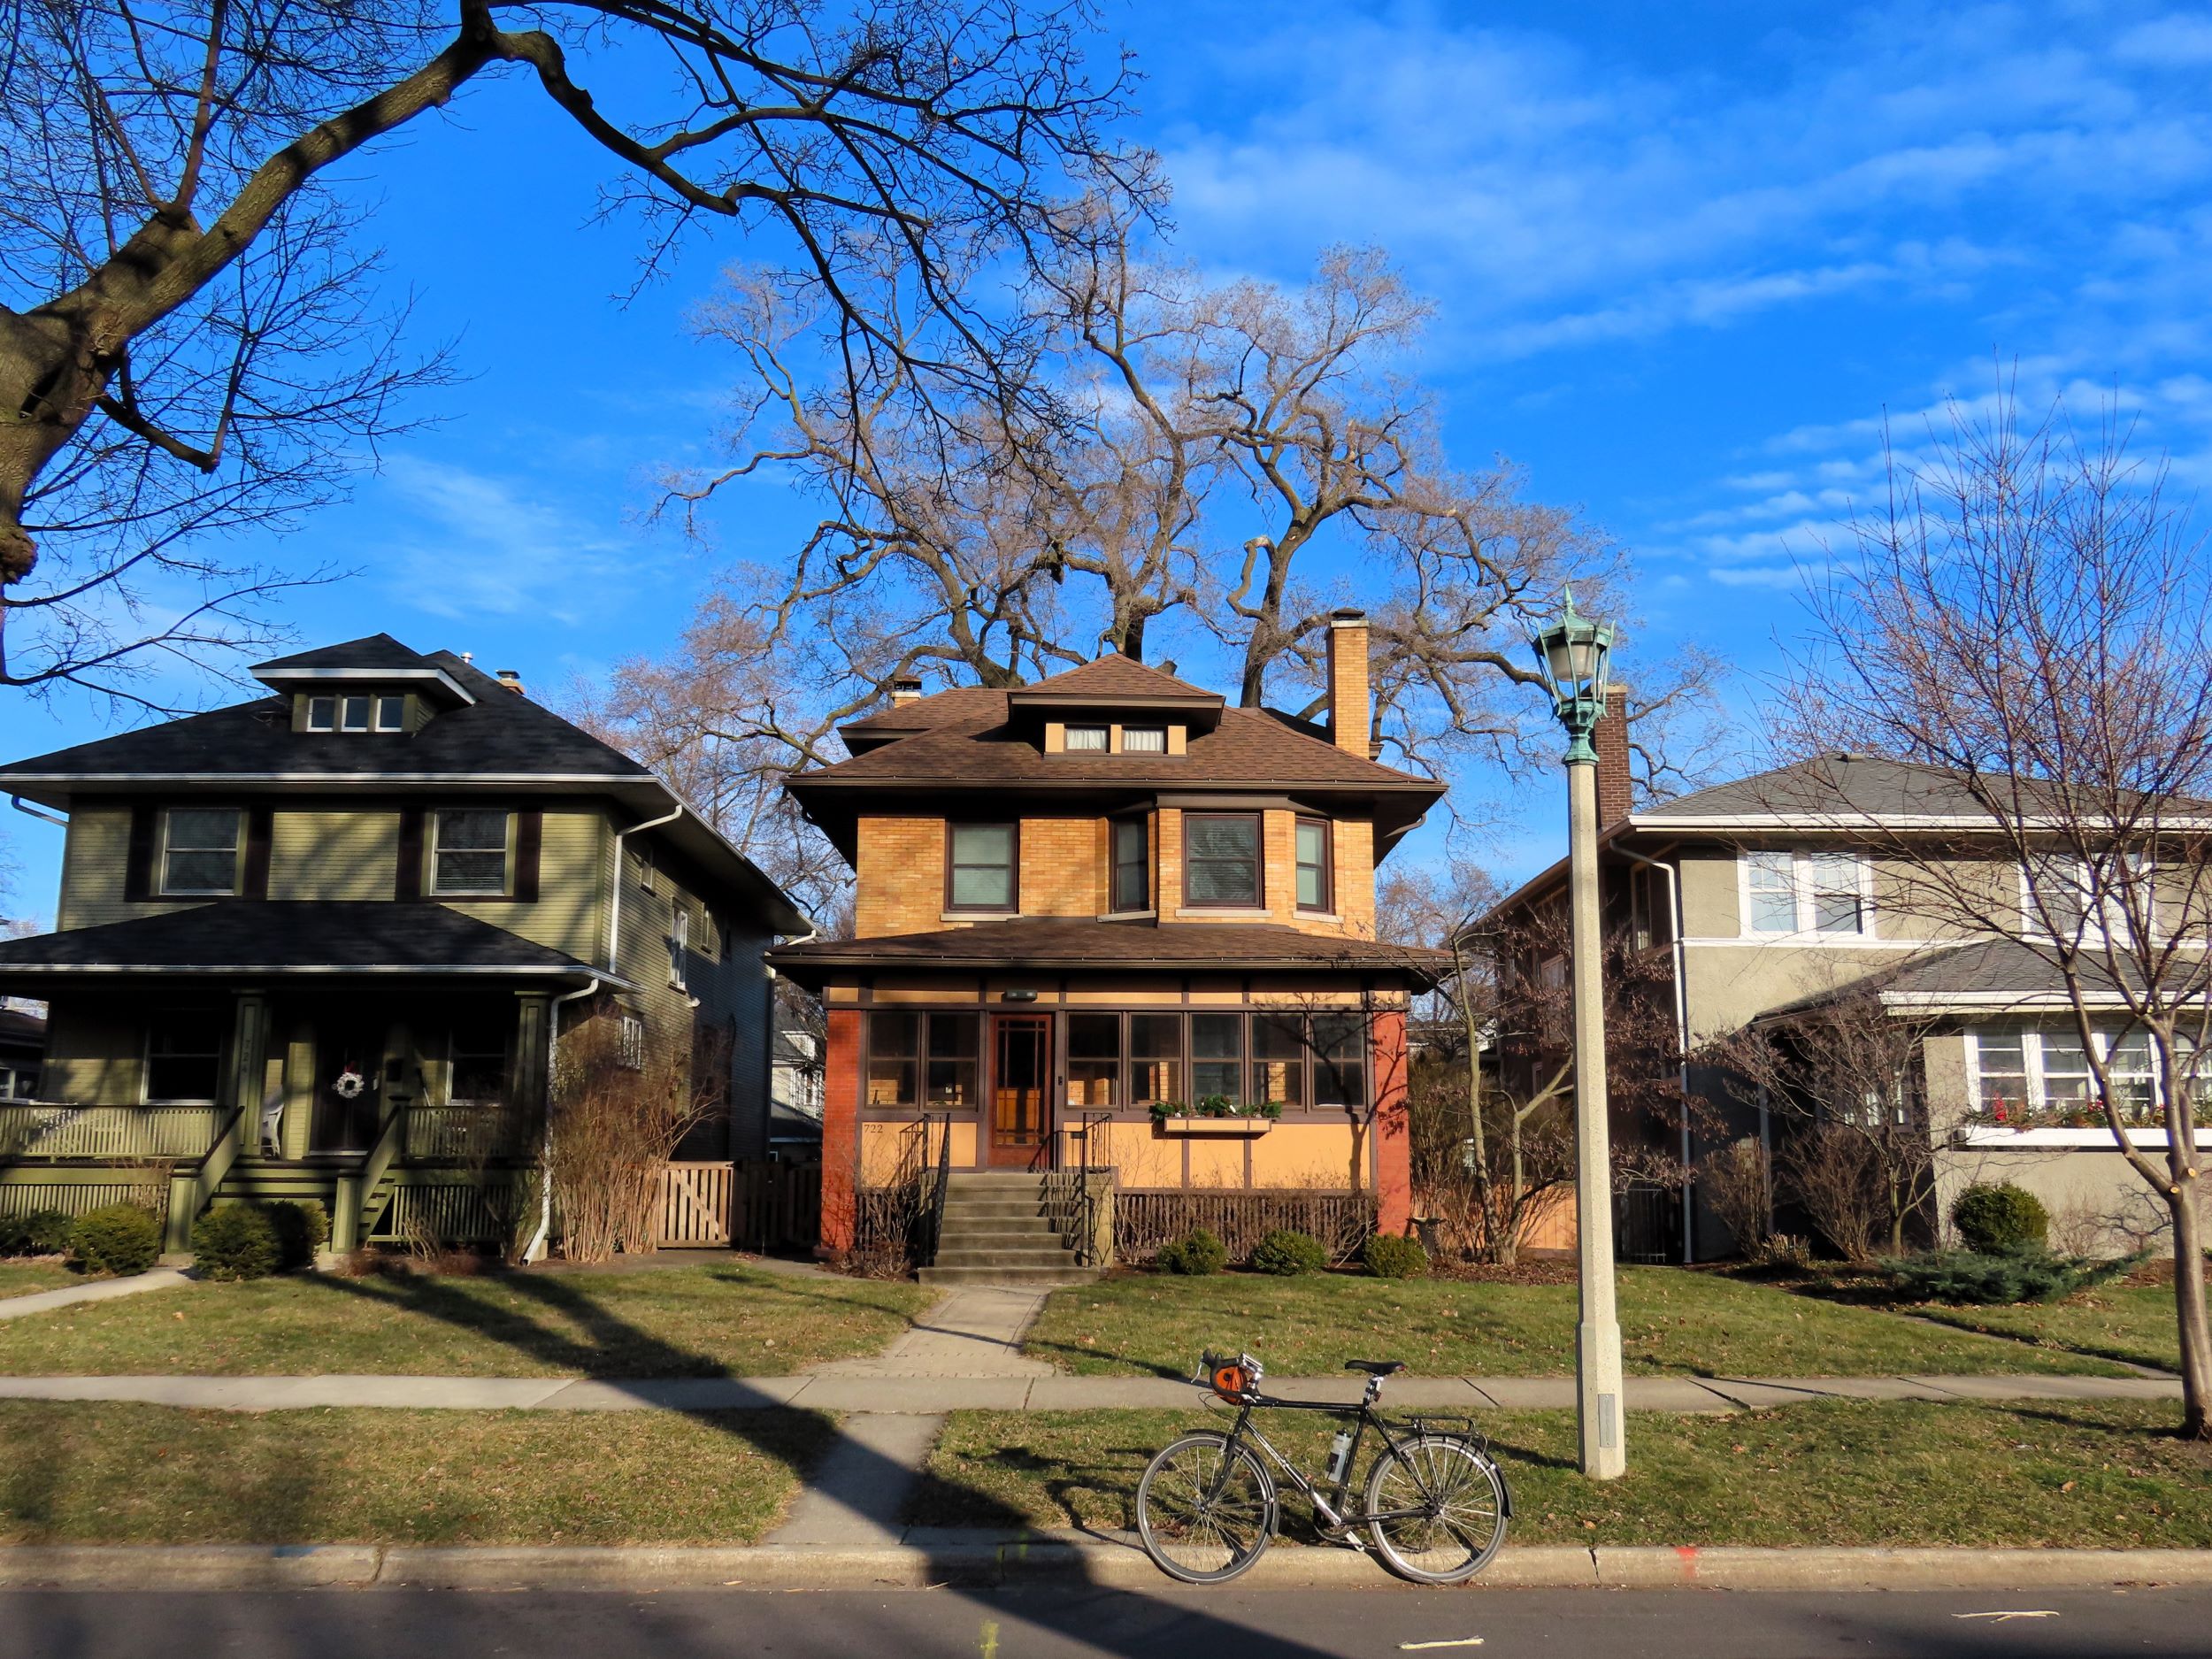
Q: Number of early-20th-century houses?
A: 3